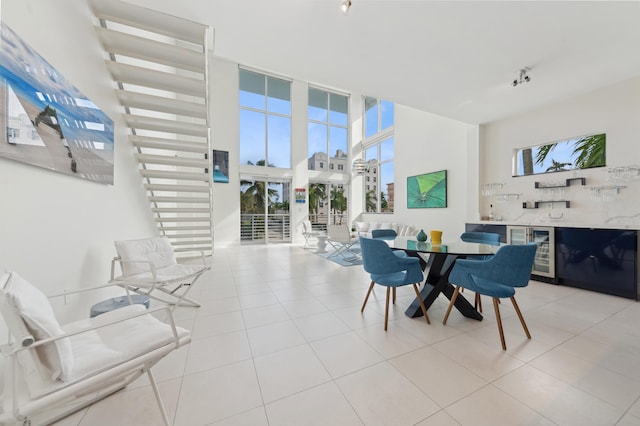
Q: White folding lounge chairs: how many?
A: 4